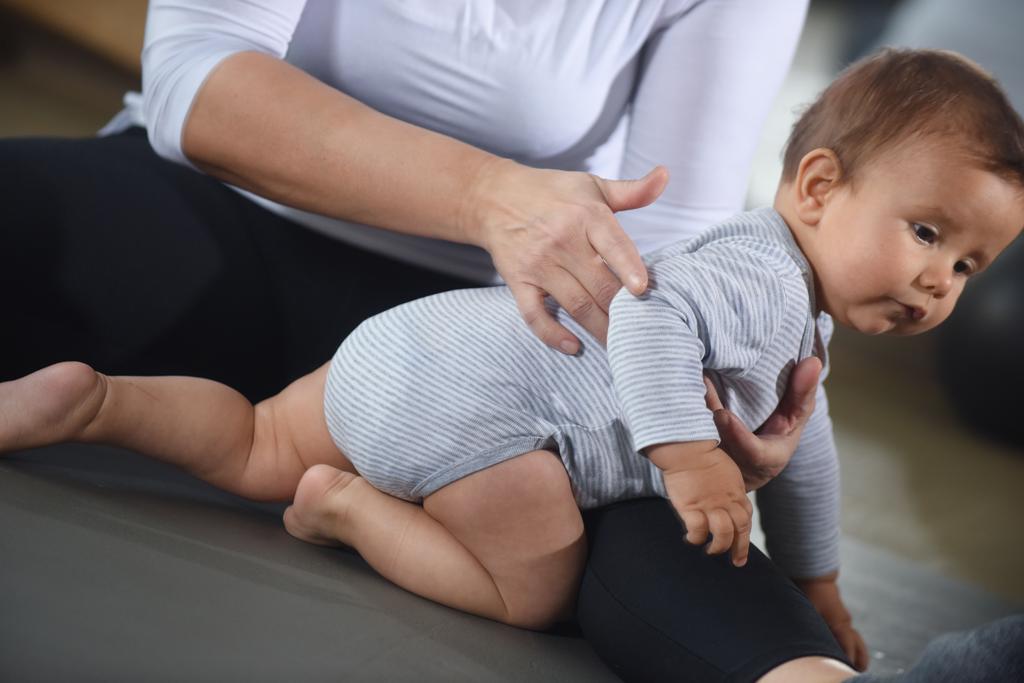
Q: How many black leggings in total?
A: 1